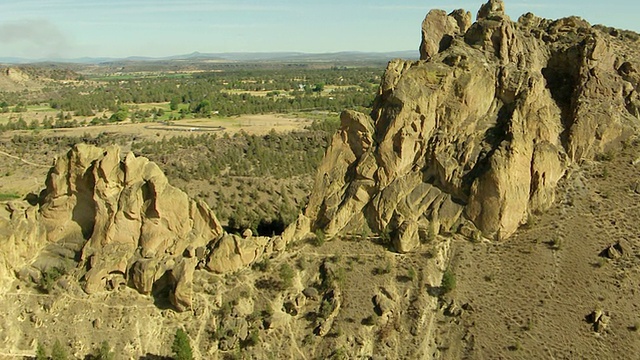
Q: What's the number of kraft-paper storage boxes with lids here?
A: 0